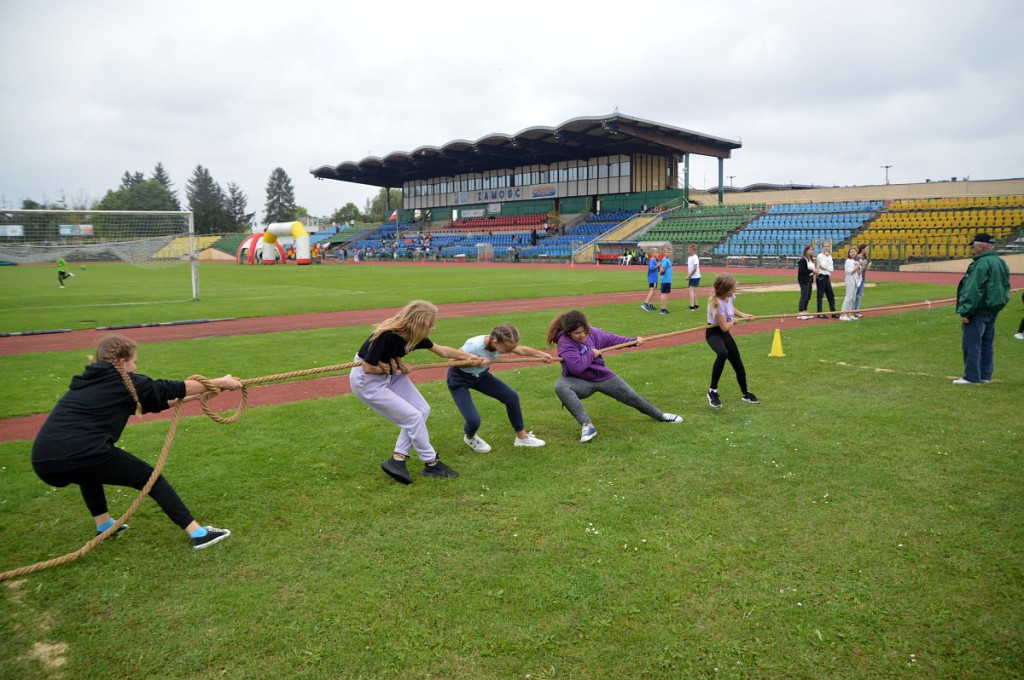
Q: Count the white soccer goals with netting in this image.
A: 1